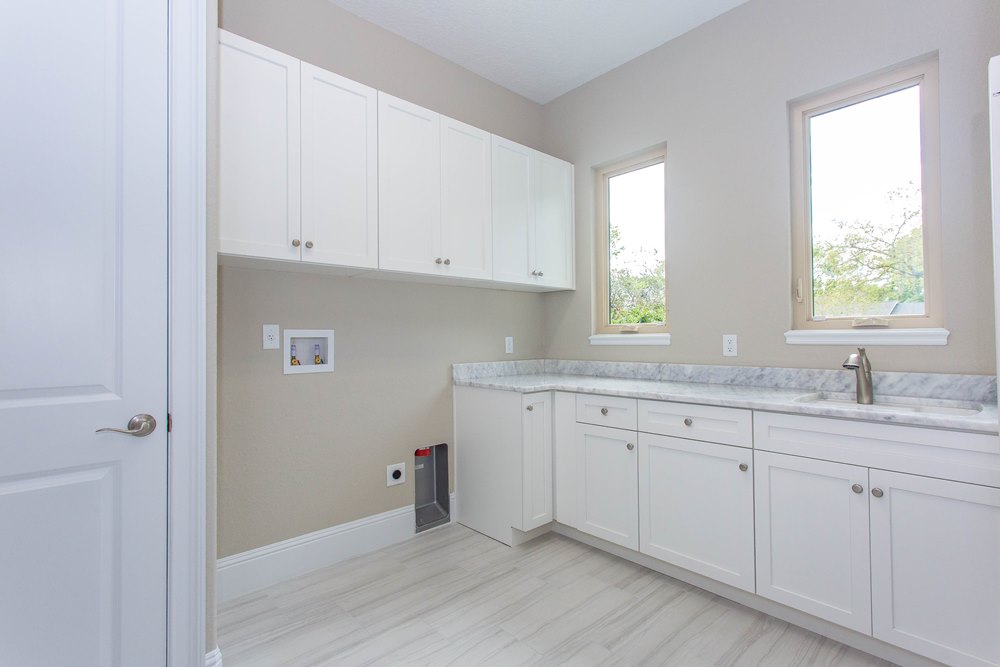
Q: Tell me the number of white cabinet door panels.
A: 11